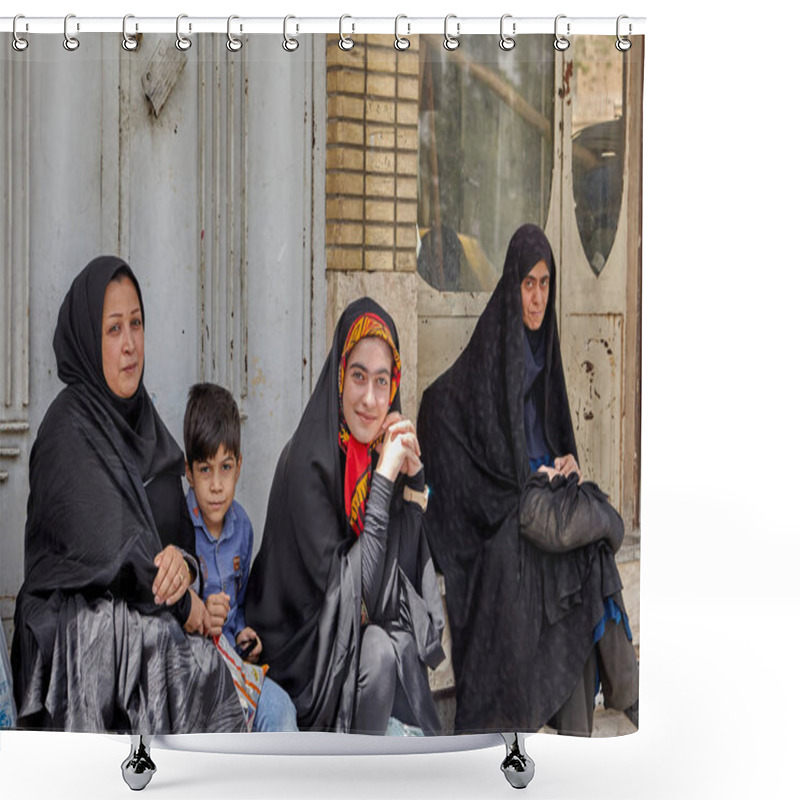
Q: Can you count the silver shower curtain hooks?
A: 12